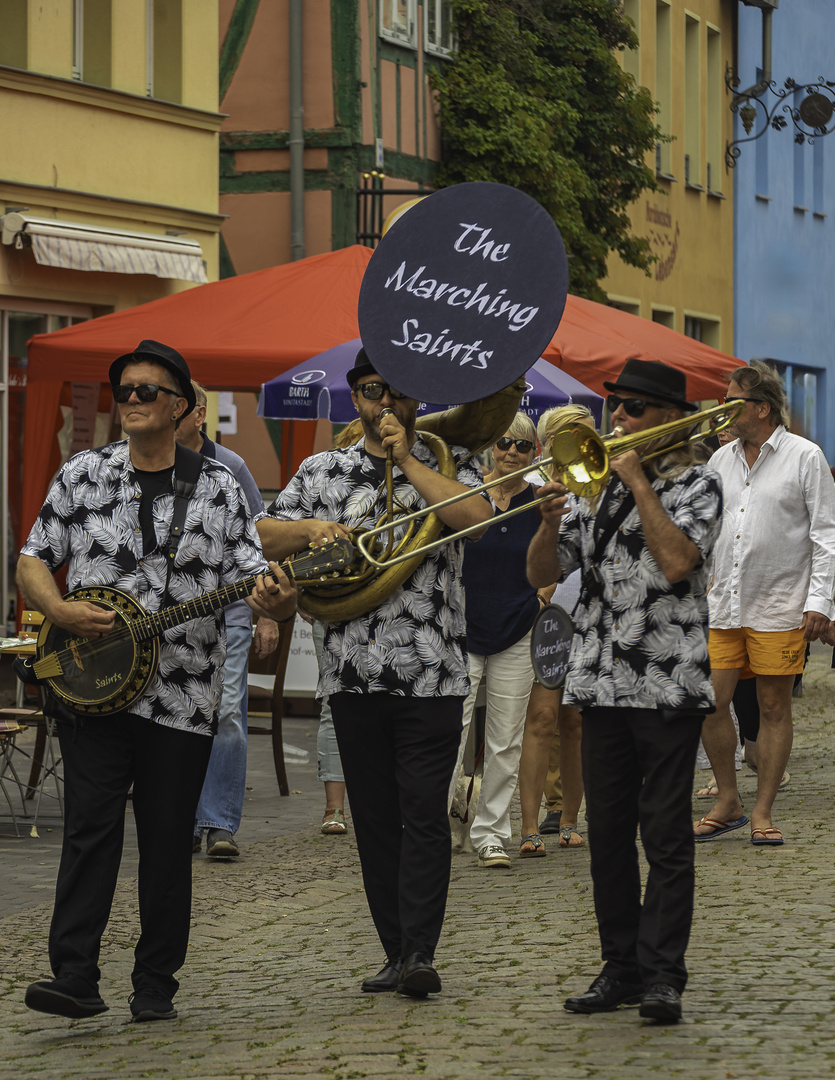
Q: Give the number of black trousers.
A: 3